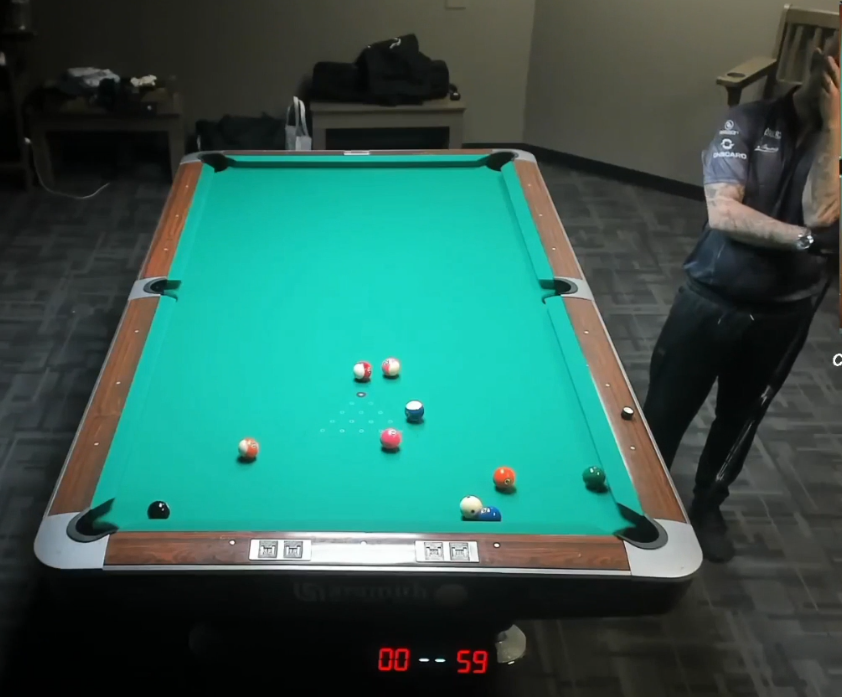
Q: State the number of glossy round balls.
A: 10